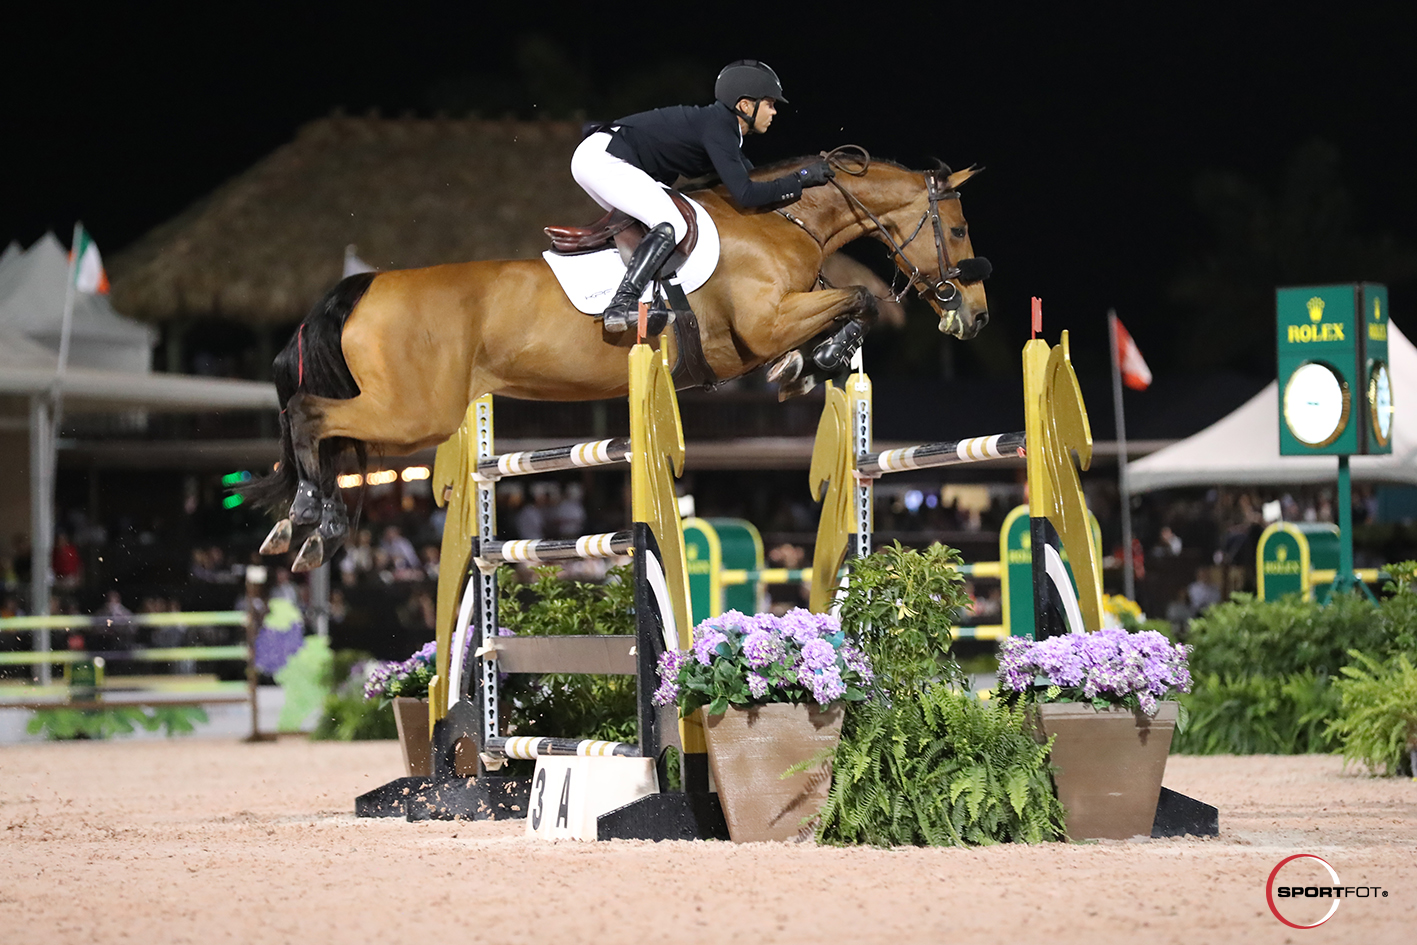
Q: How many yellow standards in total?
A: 4